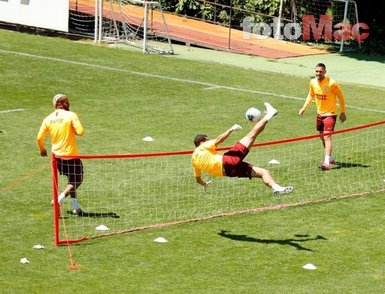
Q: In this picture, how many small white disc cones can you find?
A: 7